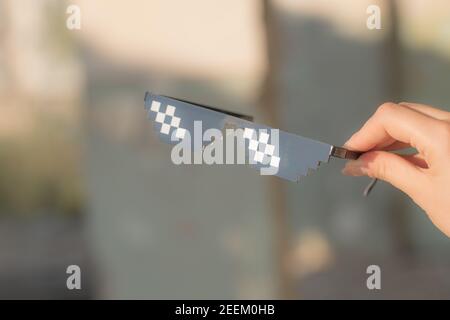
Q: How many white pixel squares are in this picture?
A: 12